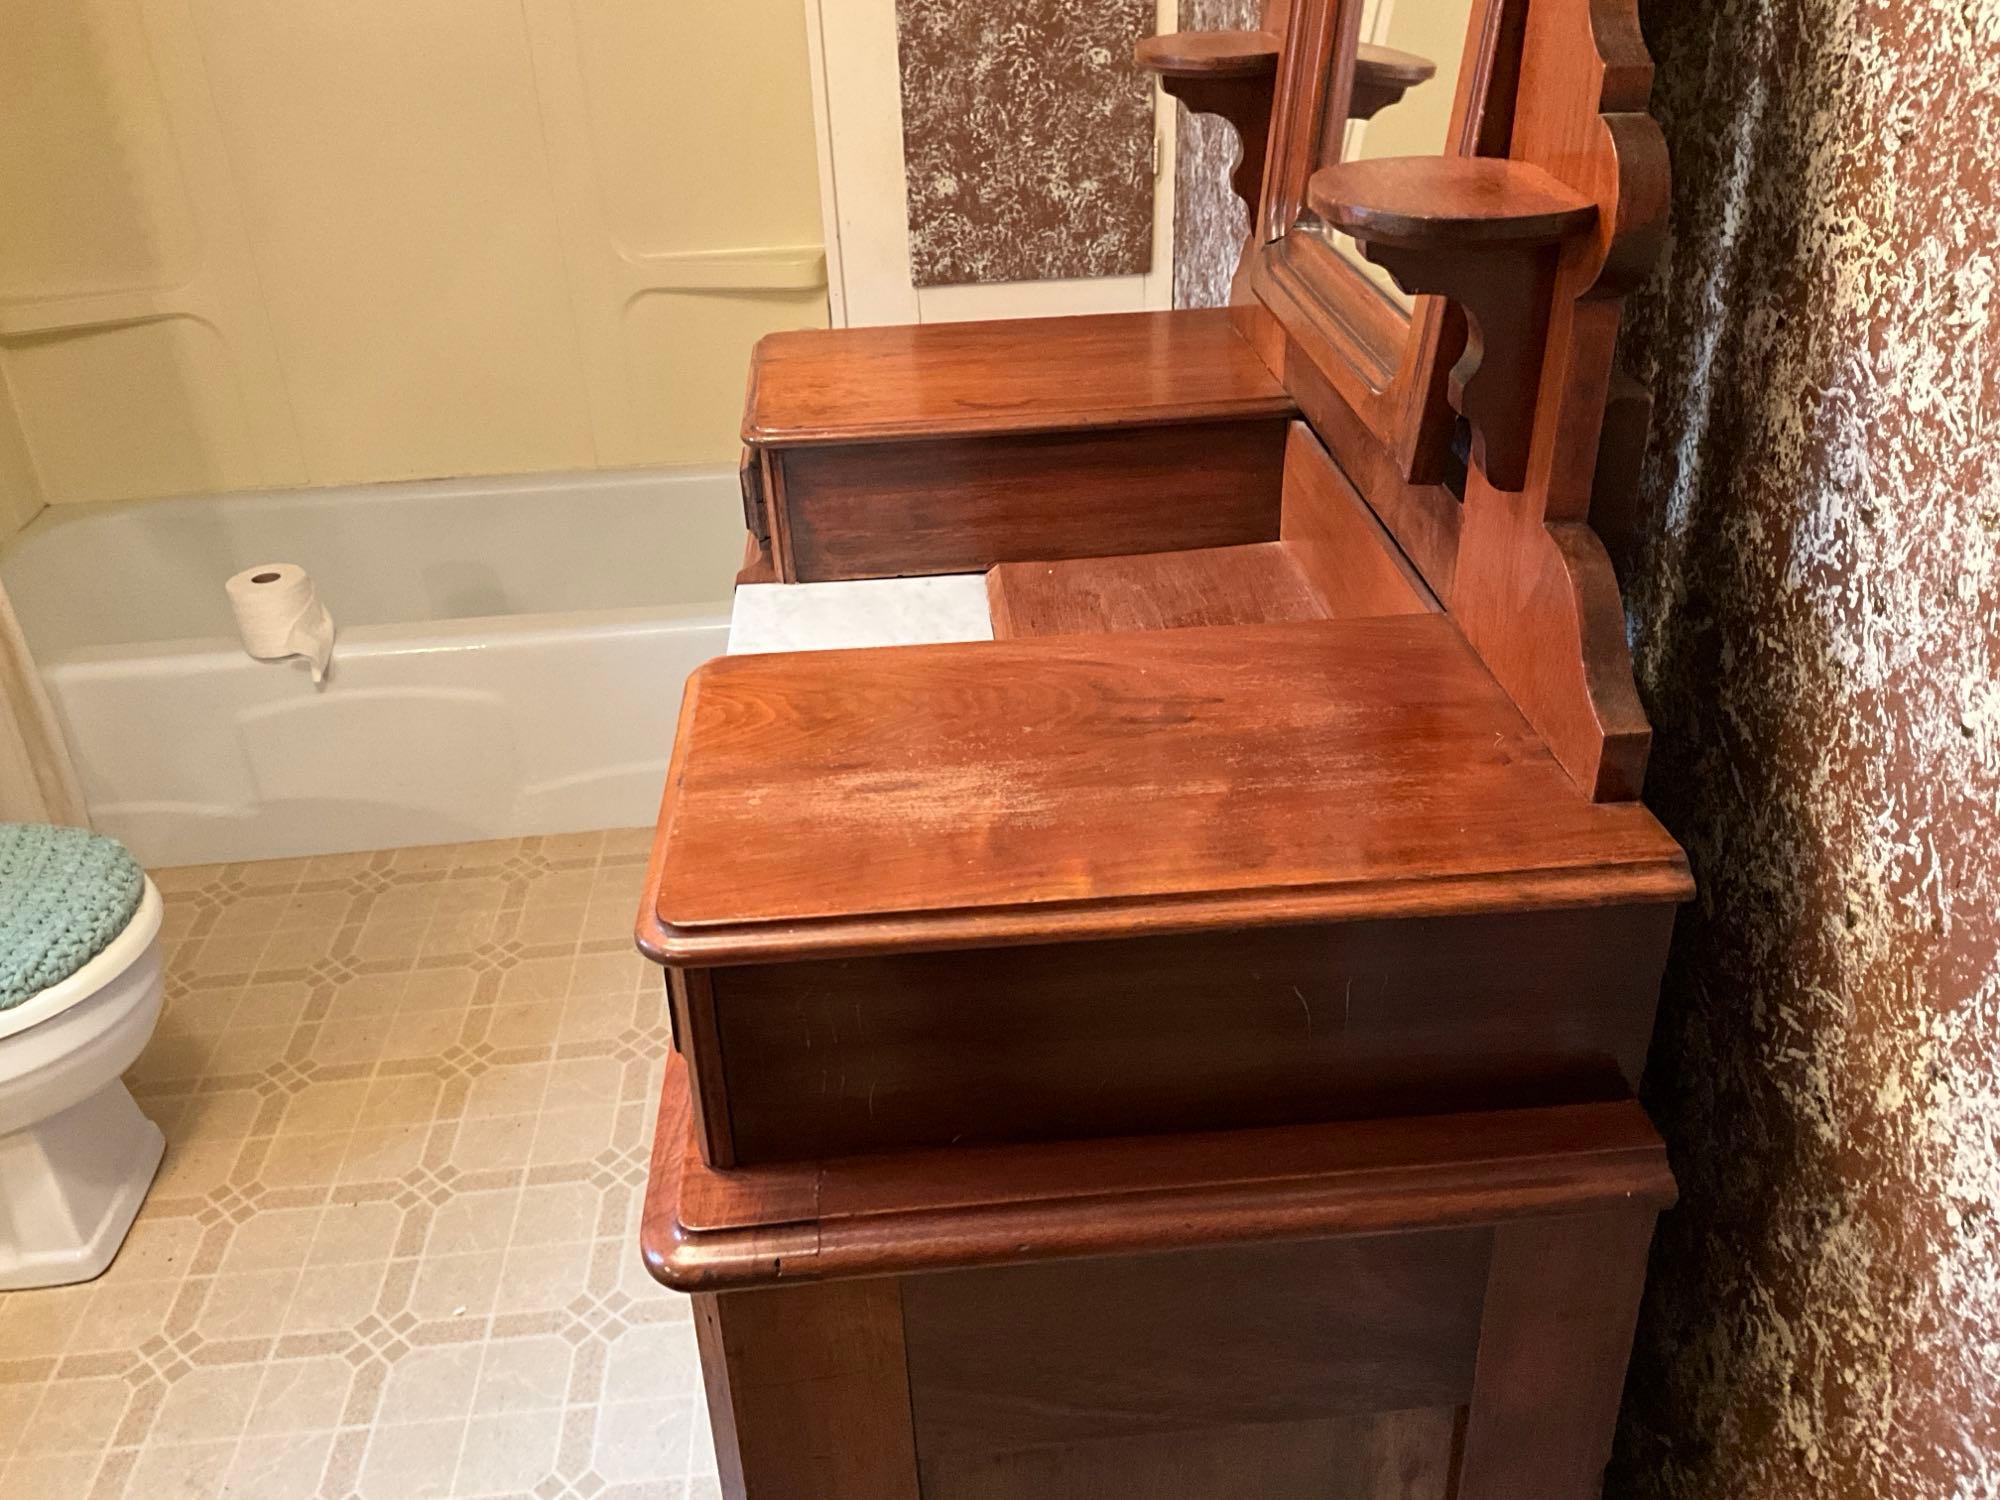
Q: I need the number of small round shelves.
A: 2